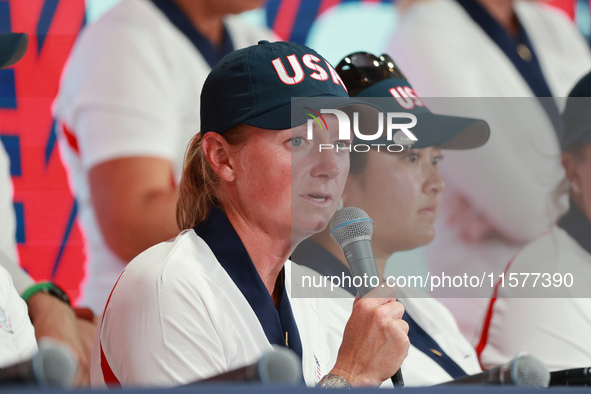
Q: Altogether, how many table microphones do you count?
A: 3